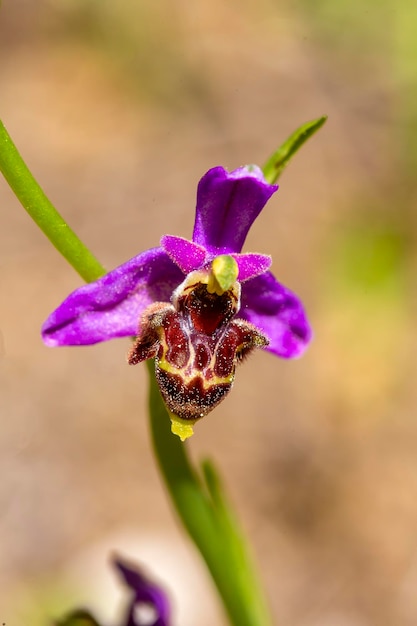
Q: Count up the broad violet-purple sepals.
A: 3